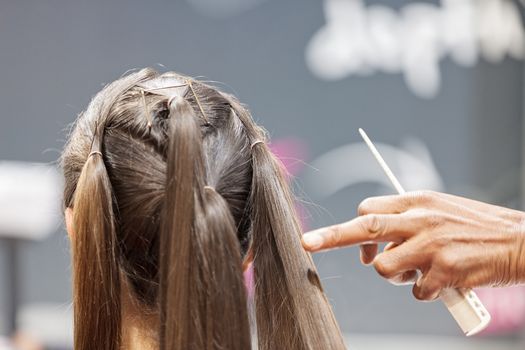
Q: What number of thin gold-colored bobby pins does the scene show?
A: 2